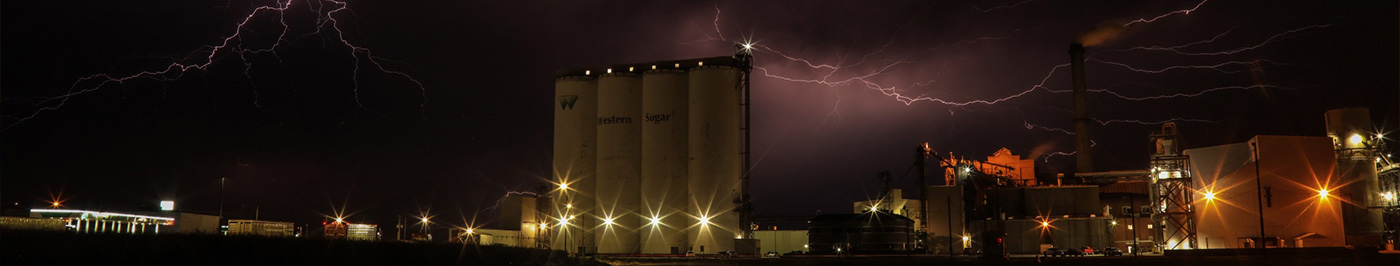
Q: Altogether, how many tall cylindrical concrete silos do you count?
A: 4